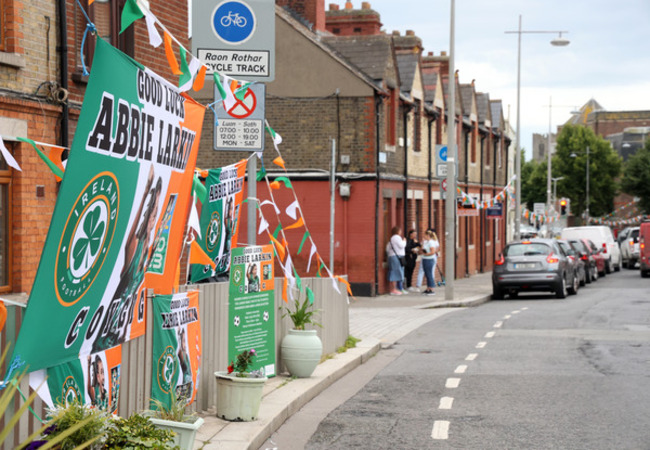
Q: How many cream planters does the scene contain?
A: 3